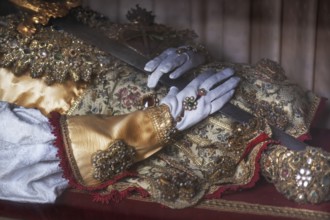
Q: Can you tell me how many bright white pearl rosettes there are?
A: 1